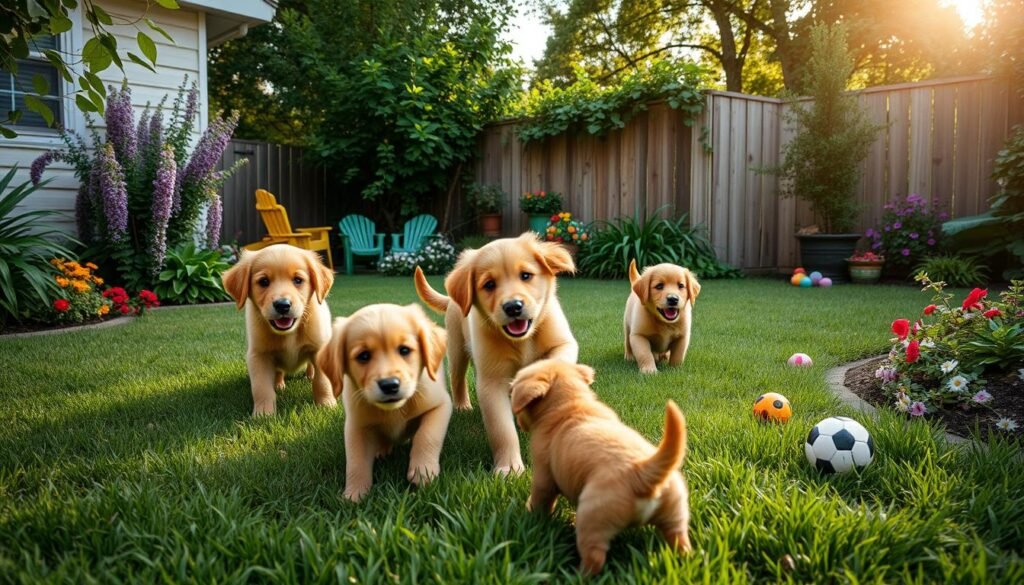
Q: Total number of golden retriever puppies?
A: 5